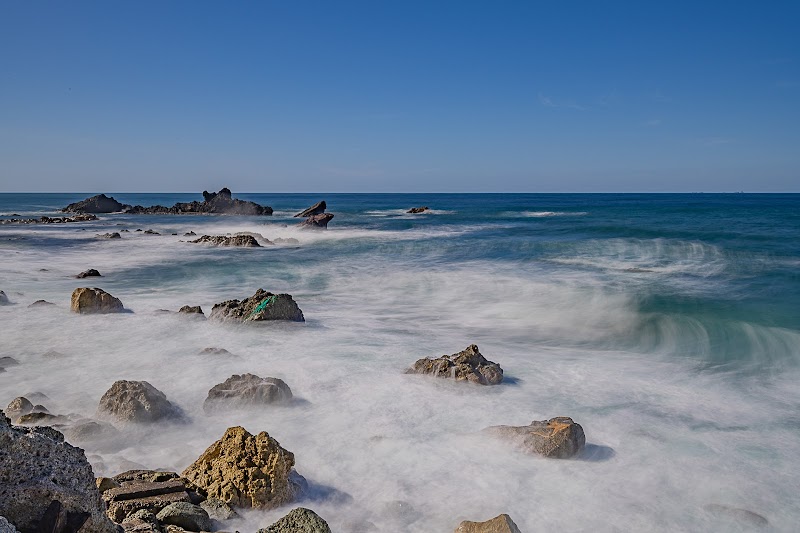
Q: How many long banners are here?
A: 0